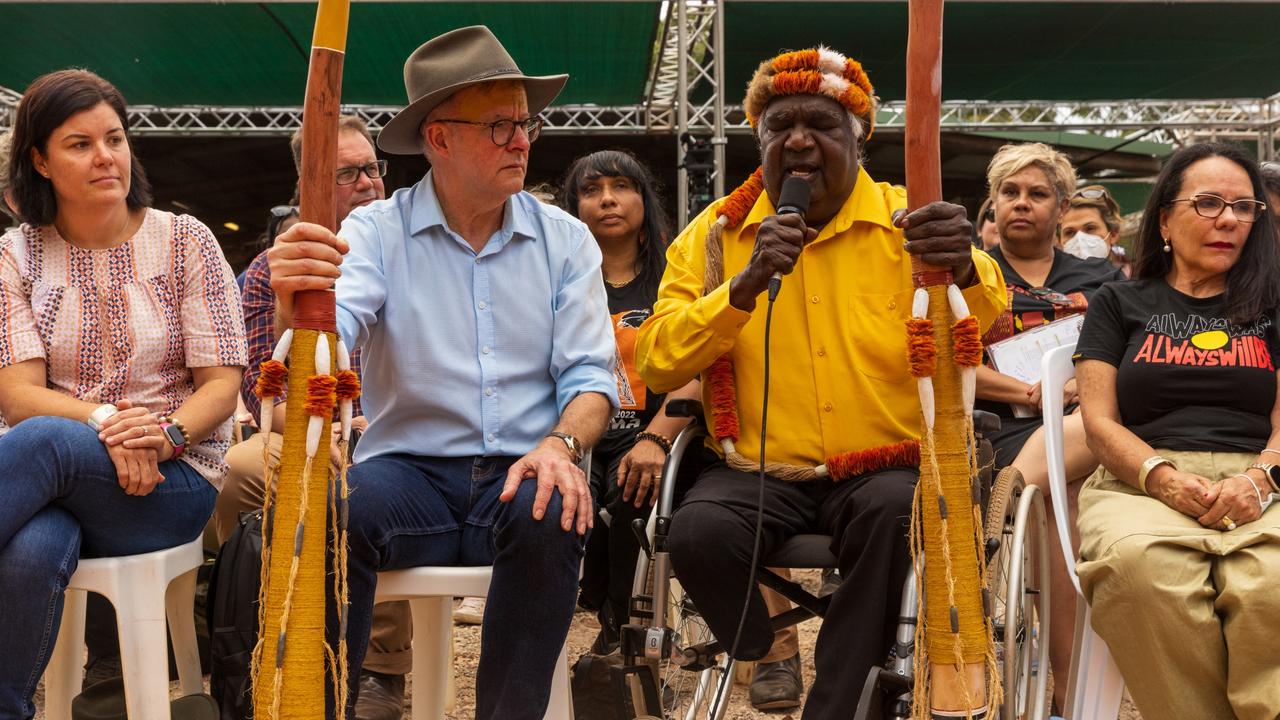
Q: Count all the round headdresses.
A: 1